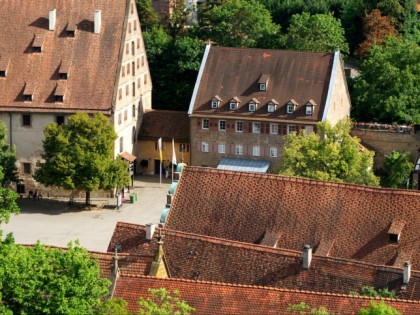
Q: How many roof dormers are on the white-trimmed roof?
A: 7